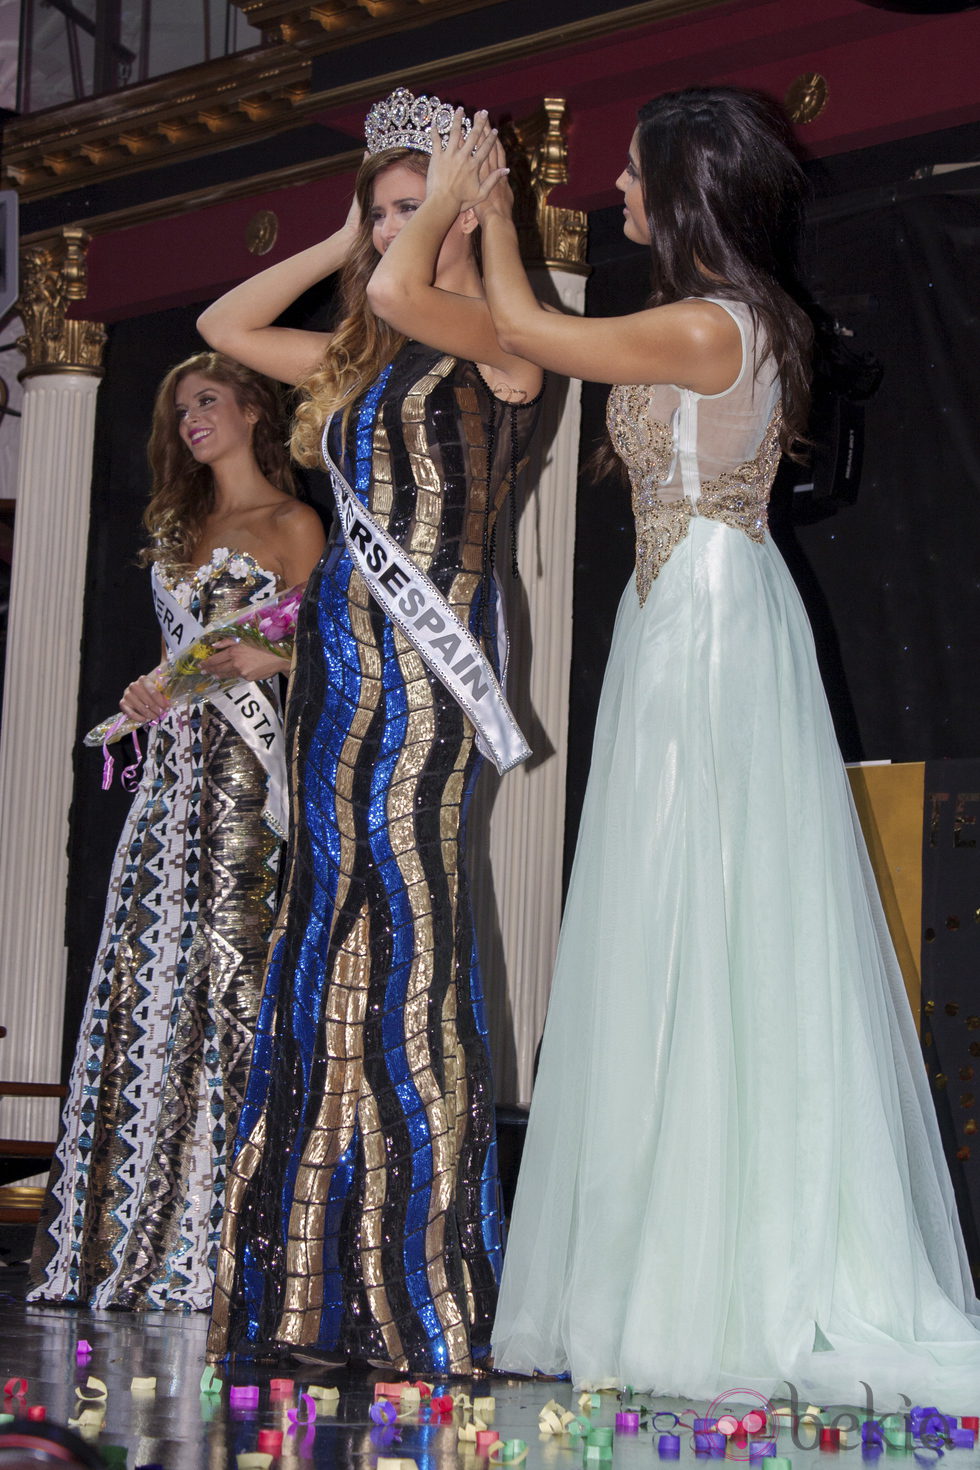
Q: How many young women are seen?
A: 3